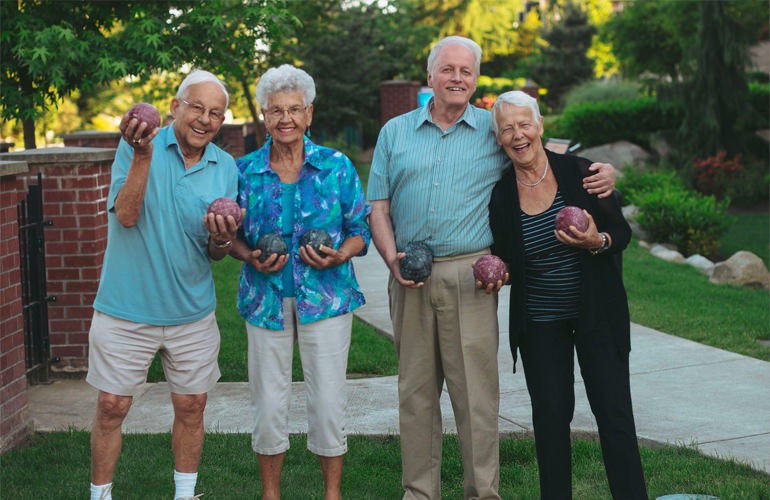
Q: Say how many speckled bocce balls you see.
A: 7